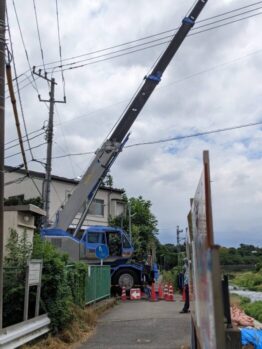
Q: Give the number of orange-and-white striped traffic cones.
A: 3